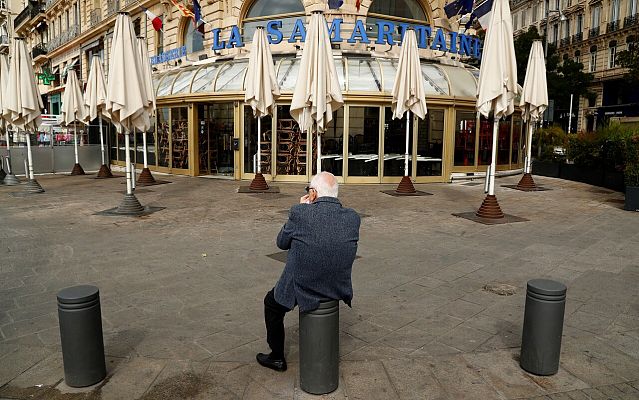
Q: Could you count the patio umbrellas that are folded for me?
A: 11